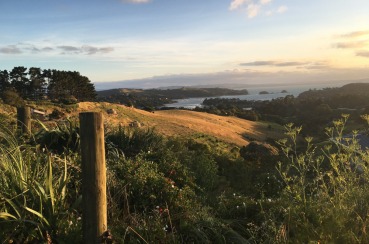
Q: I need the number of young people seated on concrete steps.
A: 0